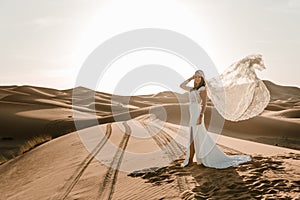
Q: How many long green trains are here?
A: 0